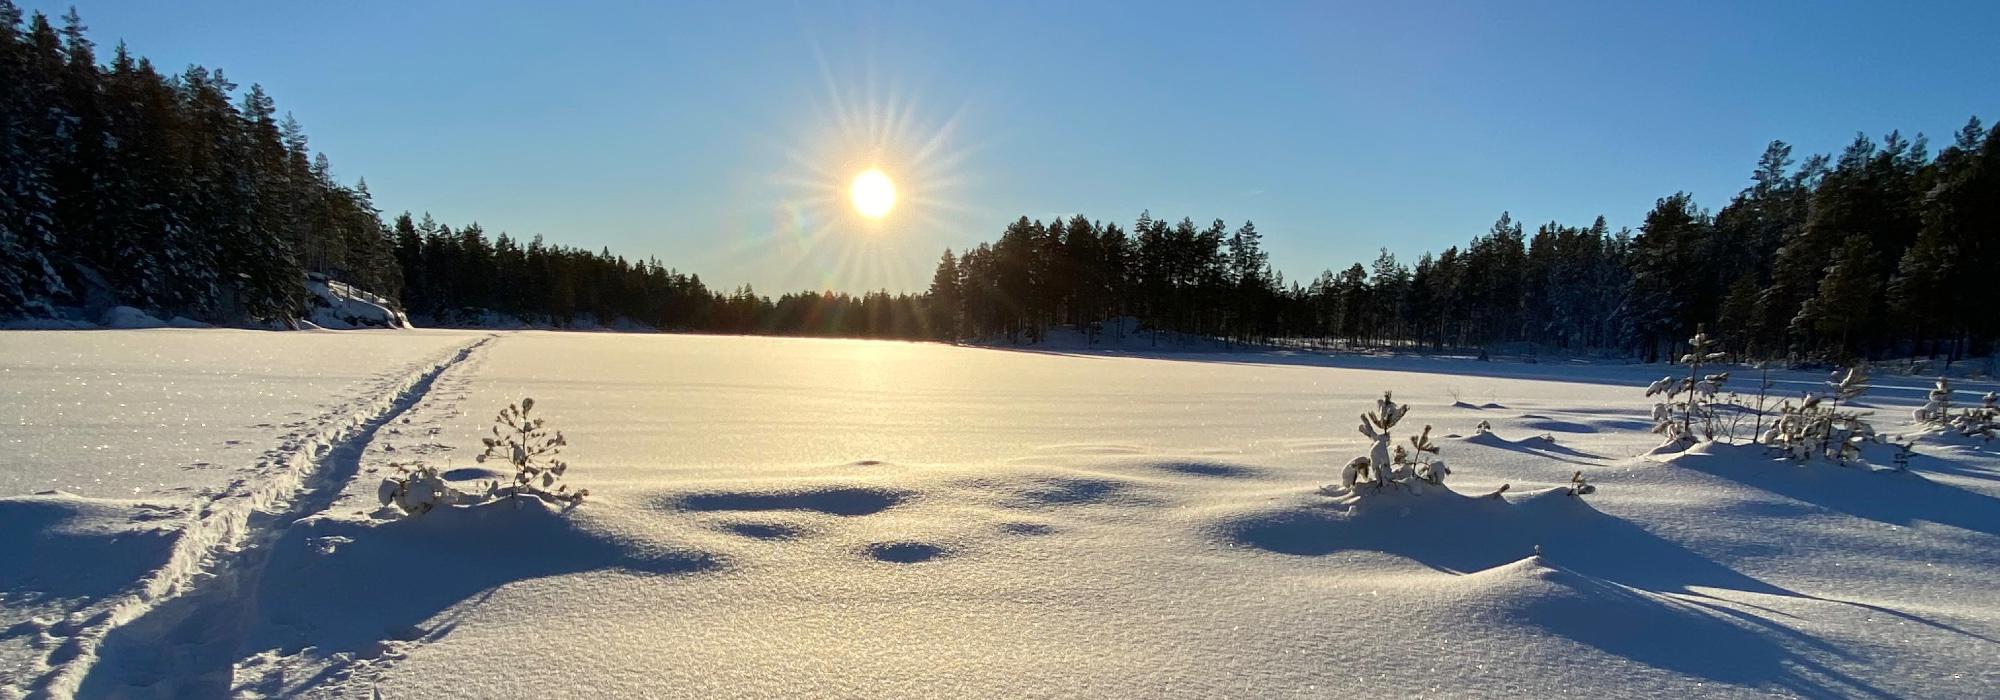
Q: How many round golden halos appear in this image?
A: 1